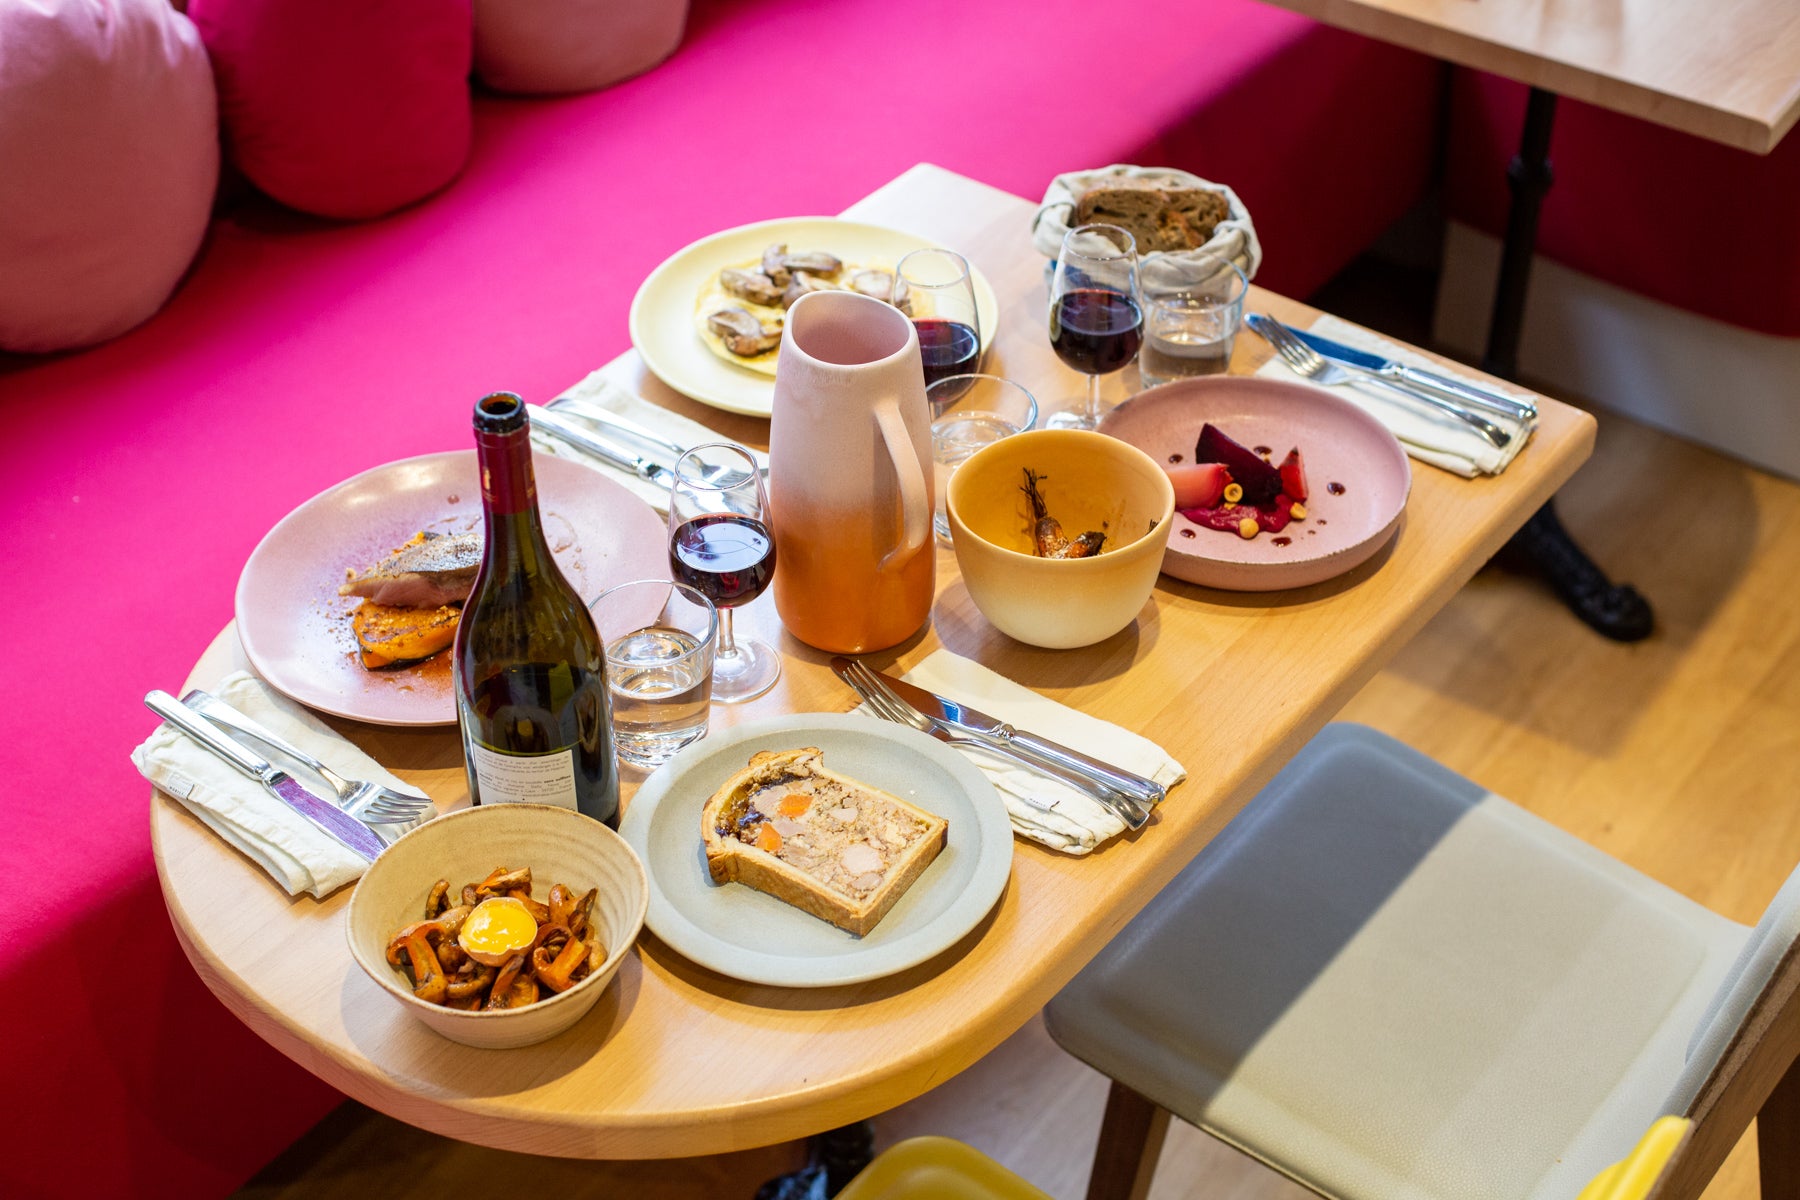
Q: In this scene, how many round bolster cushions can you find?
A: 3